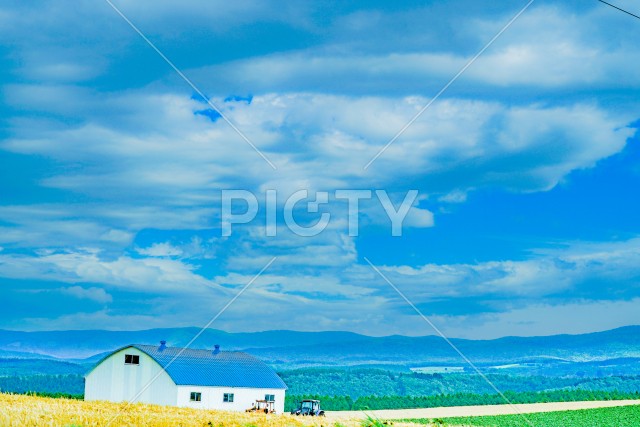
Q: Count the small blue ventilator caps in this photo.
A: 2